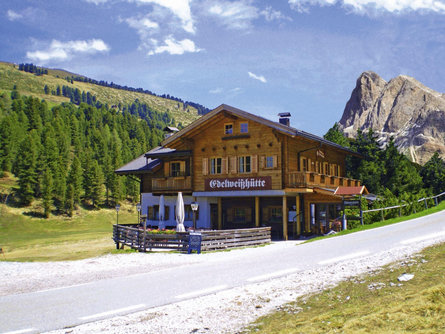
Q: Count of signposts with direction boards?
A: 1